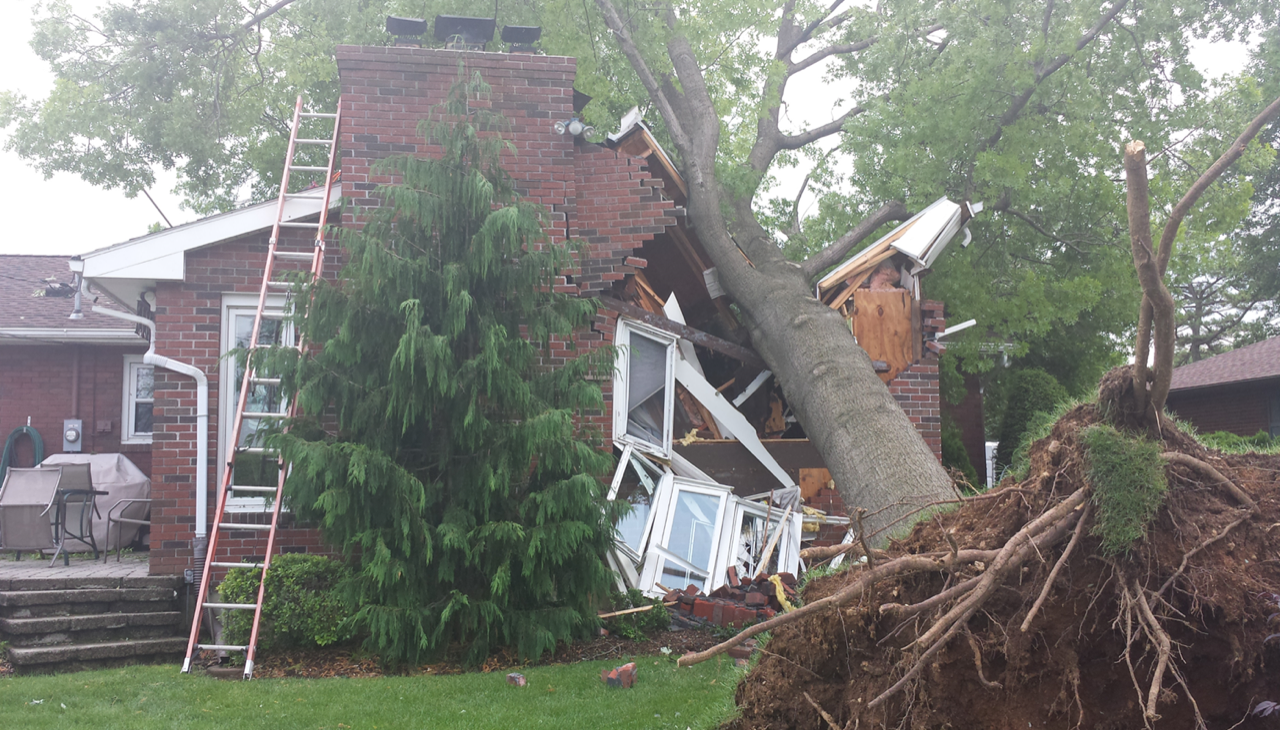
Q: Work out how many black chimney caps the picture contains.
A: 3